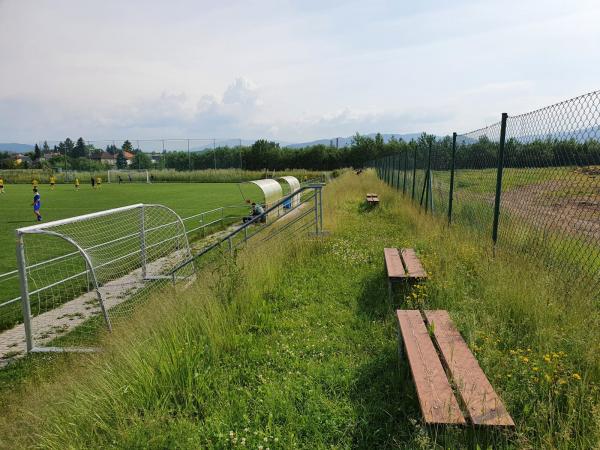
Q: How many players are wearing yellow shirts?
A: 5